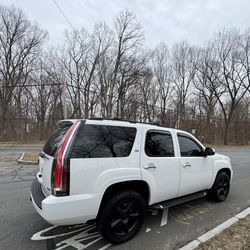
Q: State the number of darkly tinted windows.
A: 4